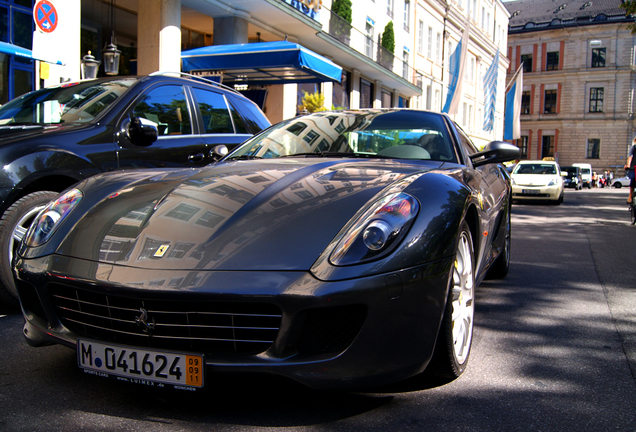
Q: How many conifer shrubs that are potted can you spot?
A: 2